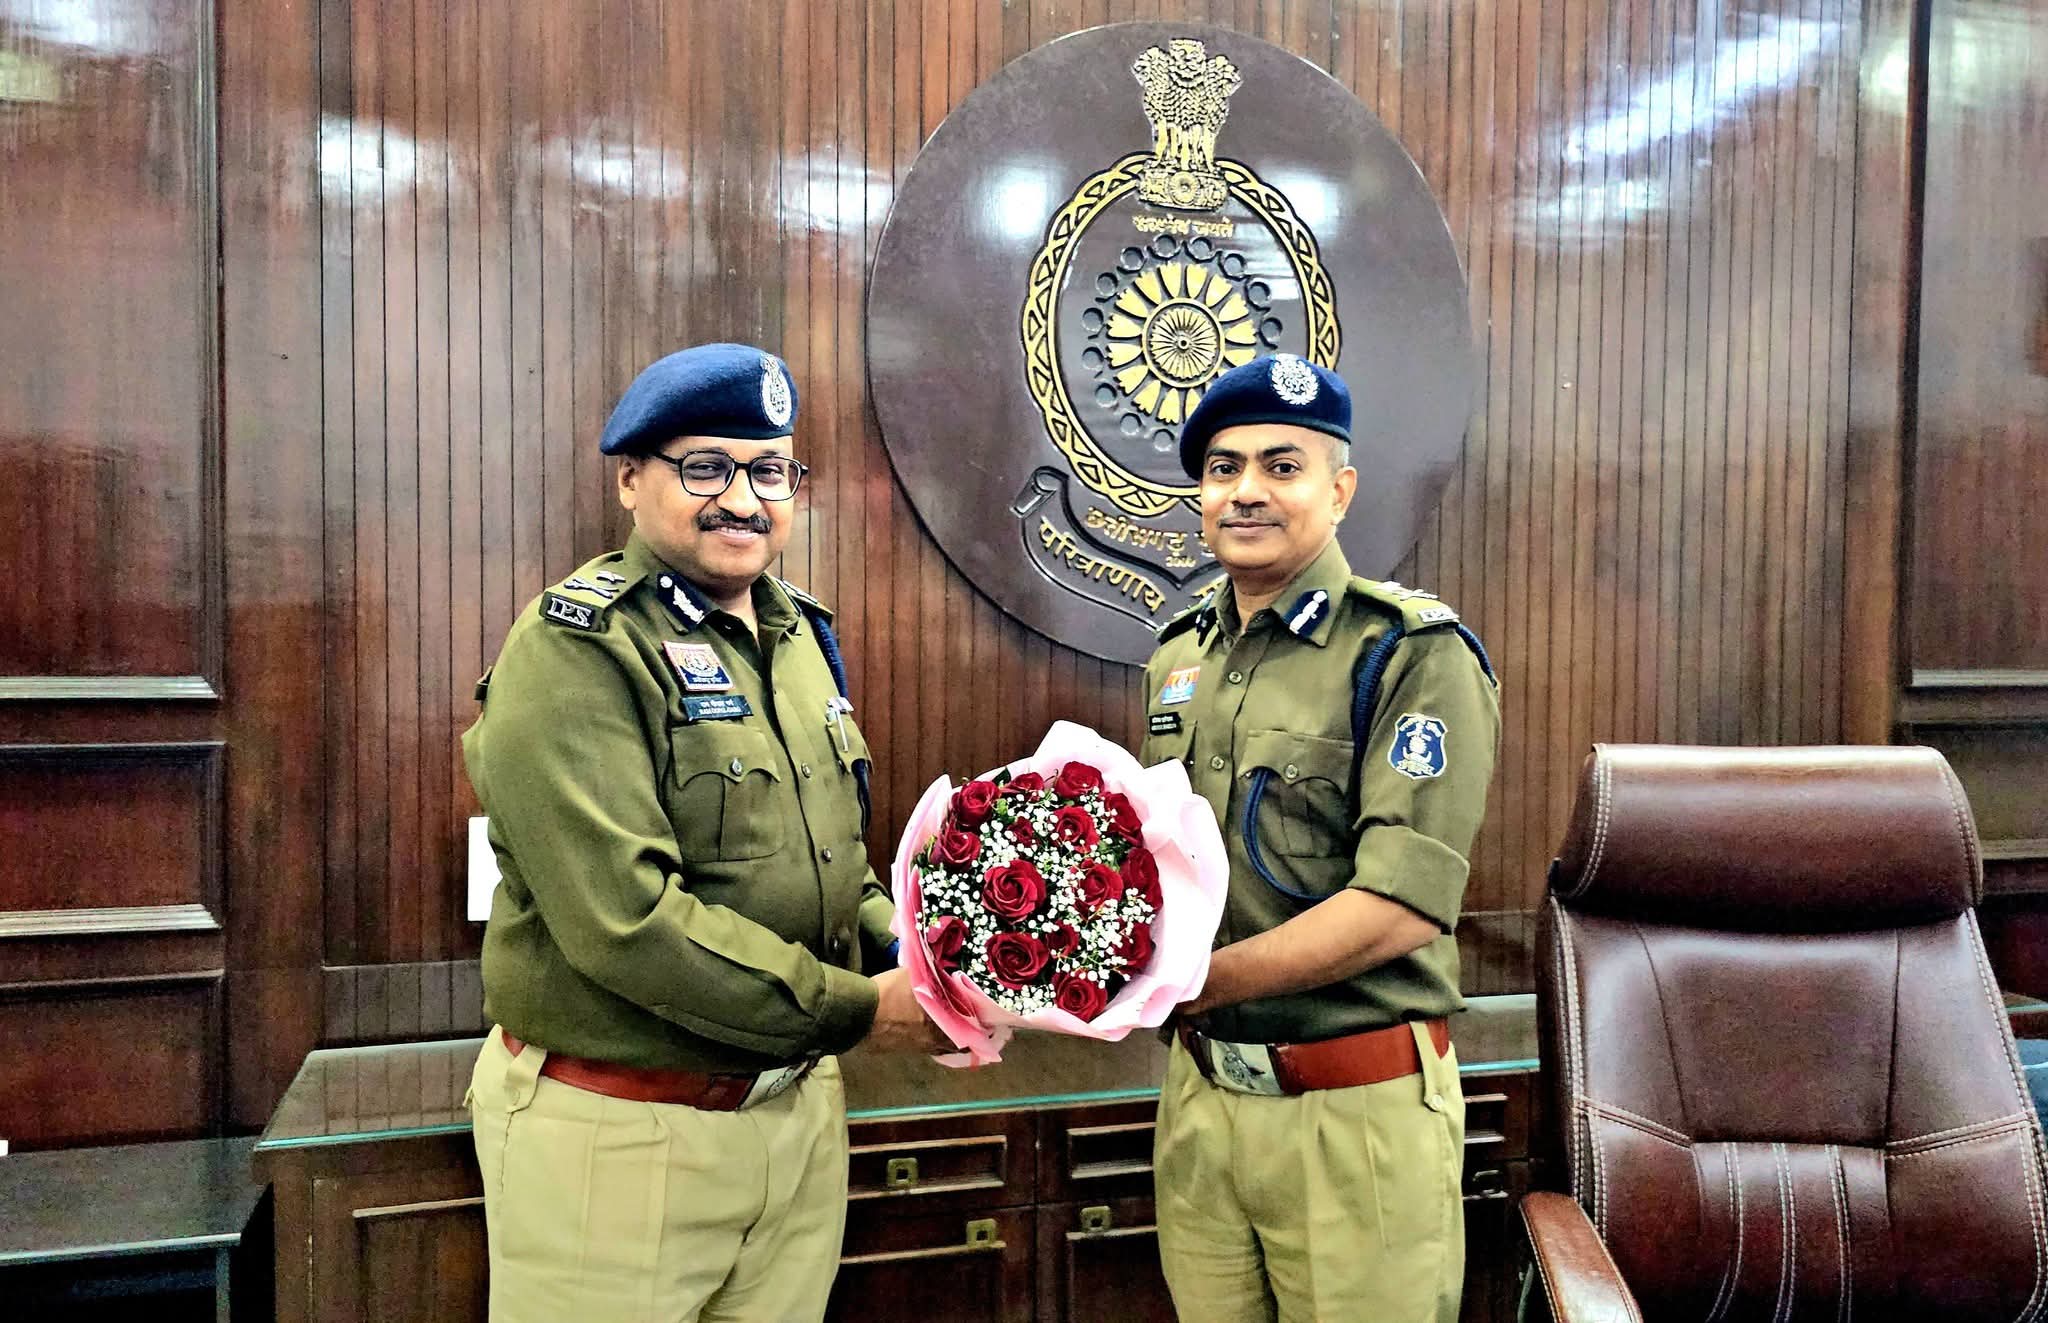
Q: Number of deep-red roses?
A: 15